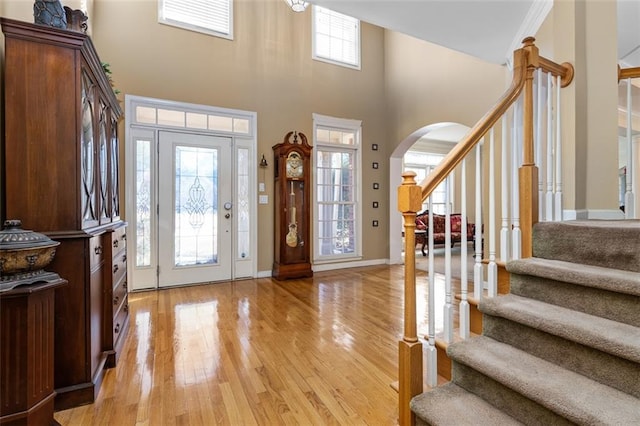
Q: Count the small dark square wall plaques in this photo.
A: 5